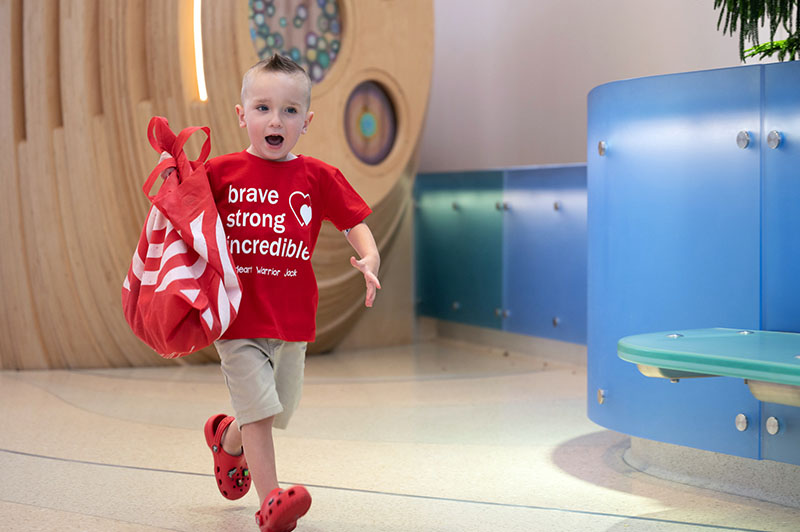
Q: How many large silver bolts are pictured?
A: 6